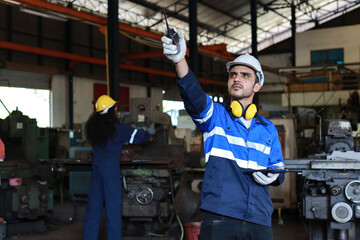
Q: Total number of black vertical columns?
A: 4